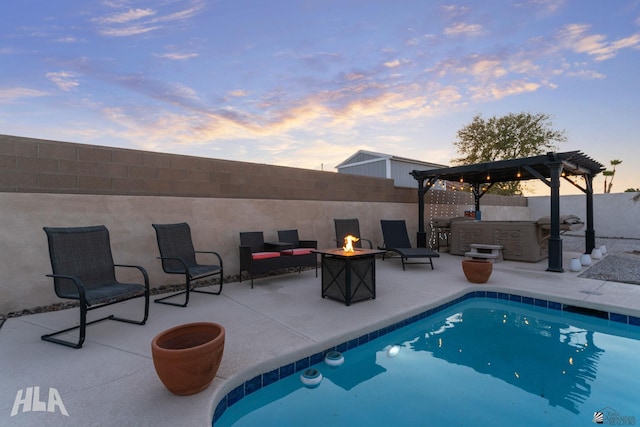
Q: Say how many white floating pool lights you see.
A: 2